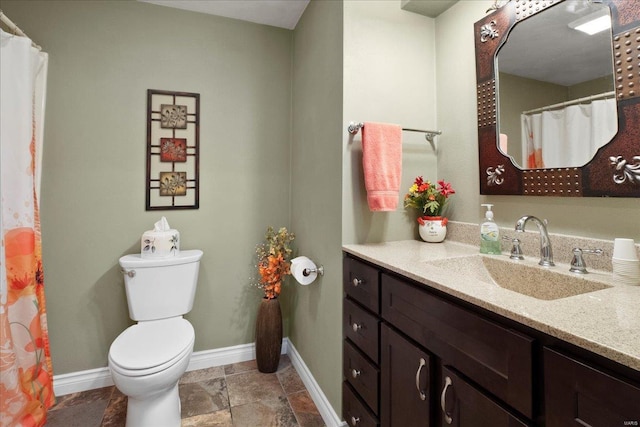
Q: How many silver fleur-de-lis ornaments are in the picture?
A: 3